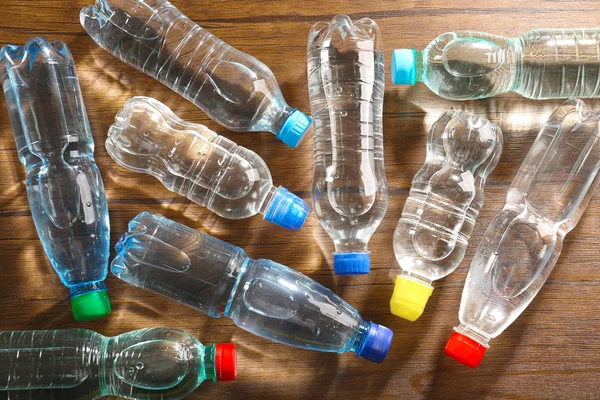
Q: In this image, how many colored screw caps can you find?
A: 9